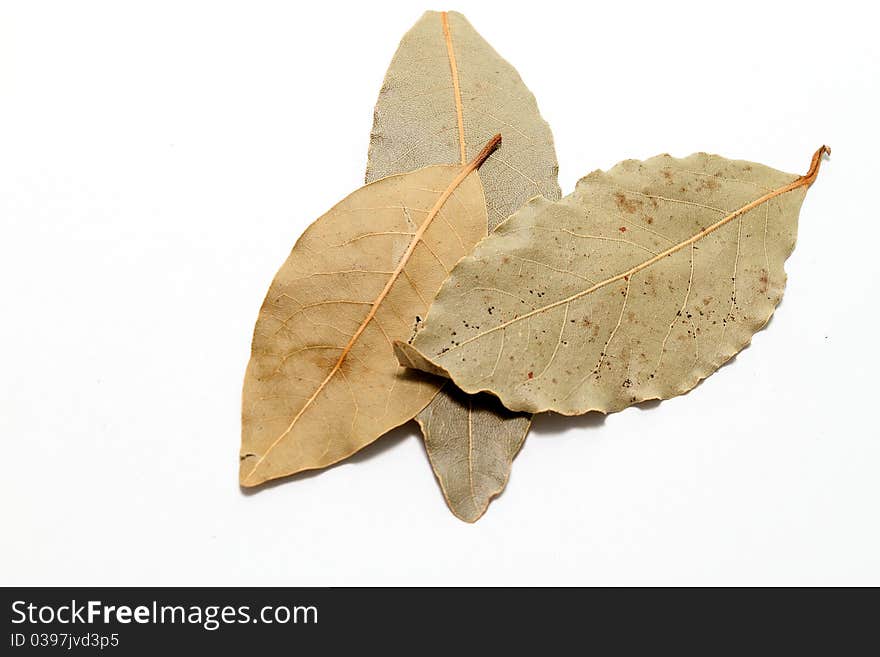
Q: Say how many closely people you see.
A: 0